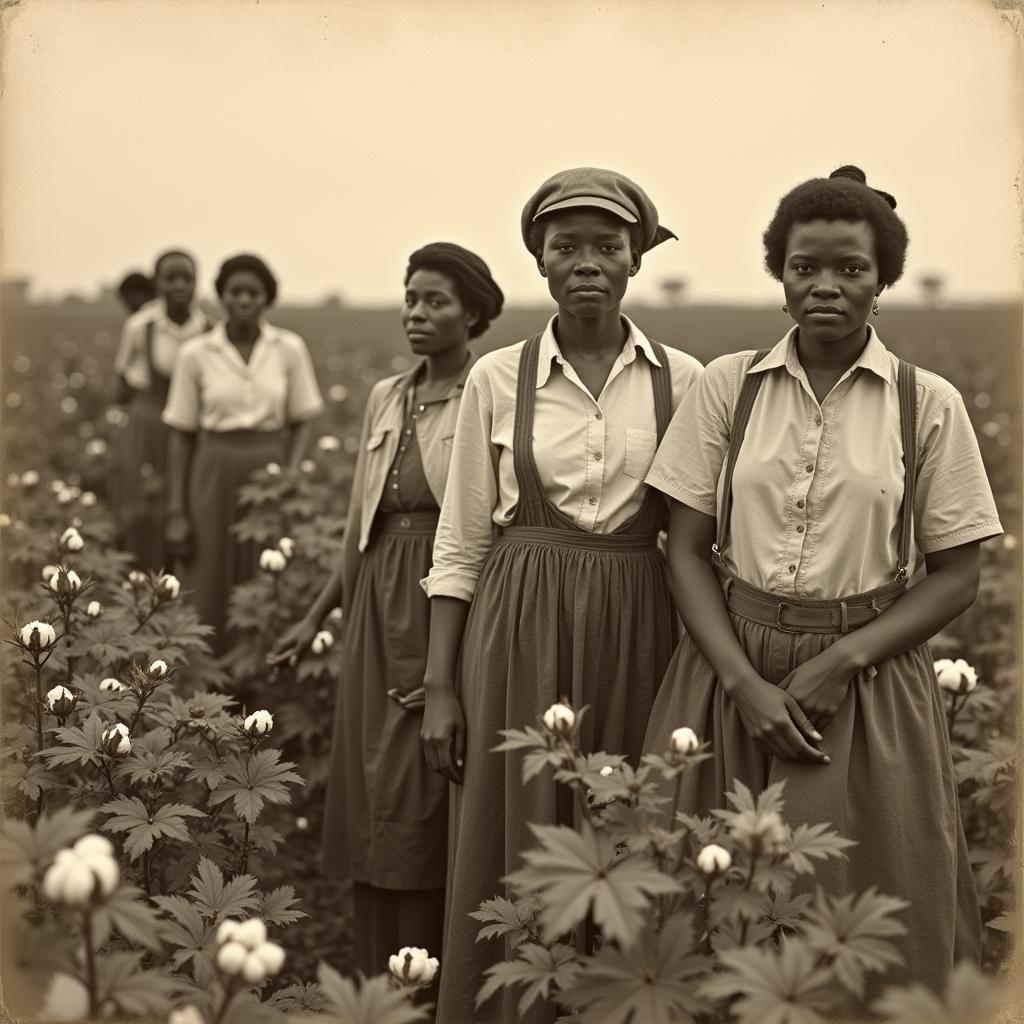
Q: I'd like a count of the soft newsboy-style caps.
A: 1